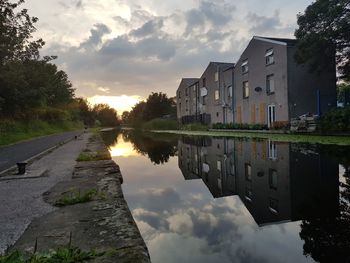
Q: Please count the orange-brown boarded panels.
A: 3